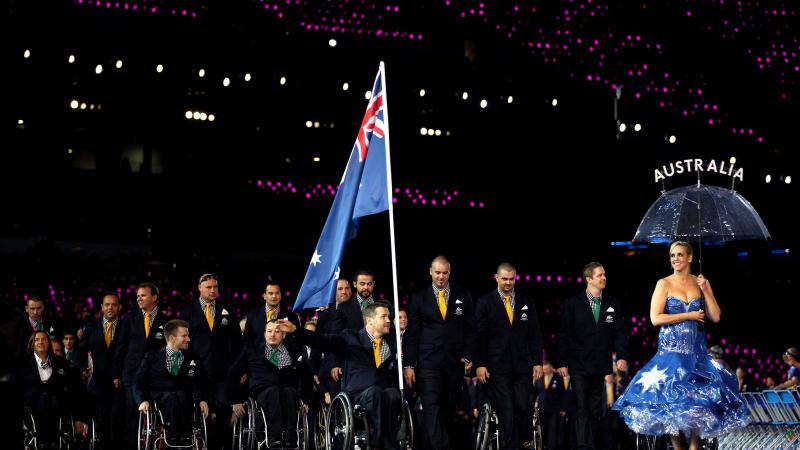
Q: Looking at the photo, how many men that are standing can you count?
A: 10